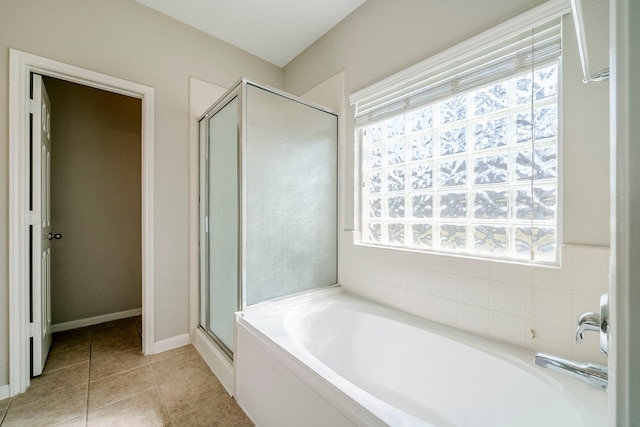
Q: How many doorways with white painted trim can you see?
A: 1